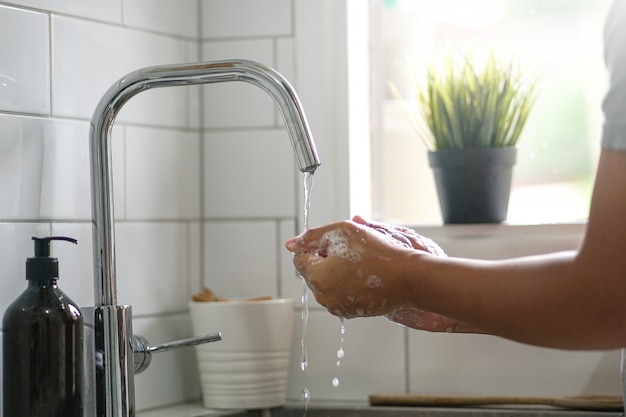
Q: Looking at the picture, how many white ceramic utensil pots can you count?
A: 1